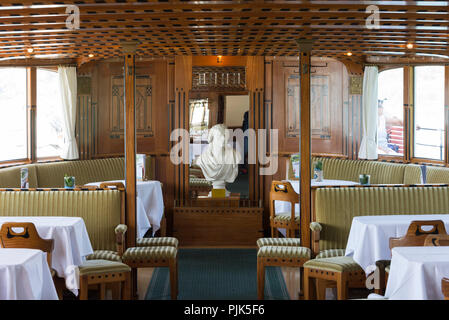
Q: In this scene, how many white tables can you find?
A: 6